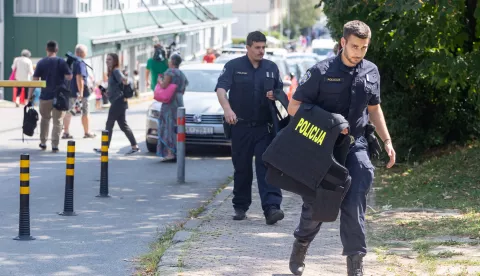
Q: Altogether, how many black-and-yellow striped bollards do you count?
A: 3